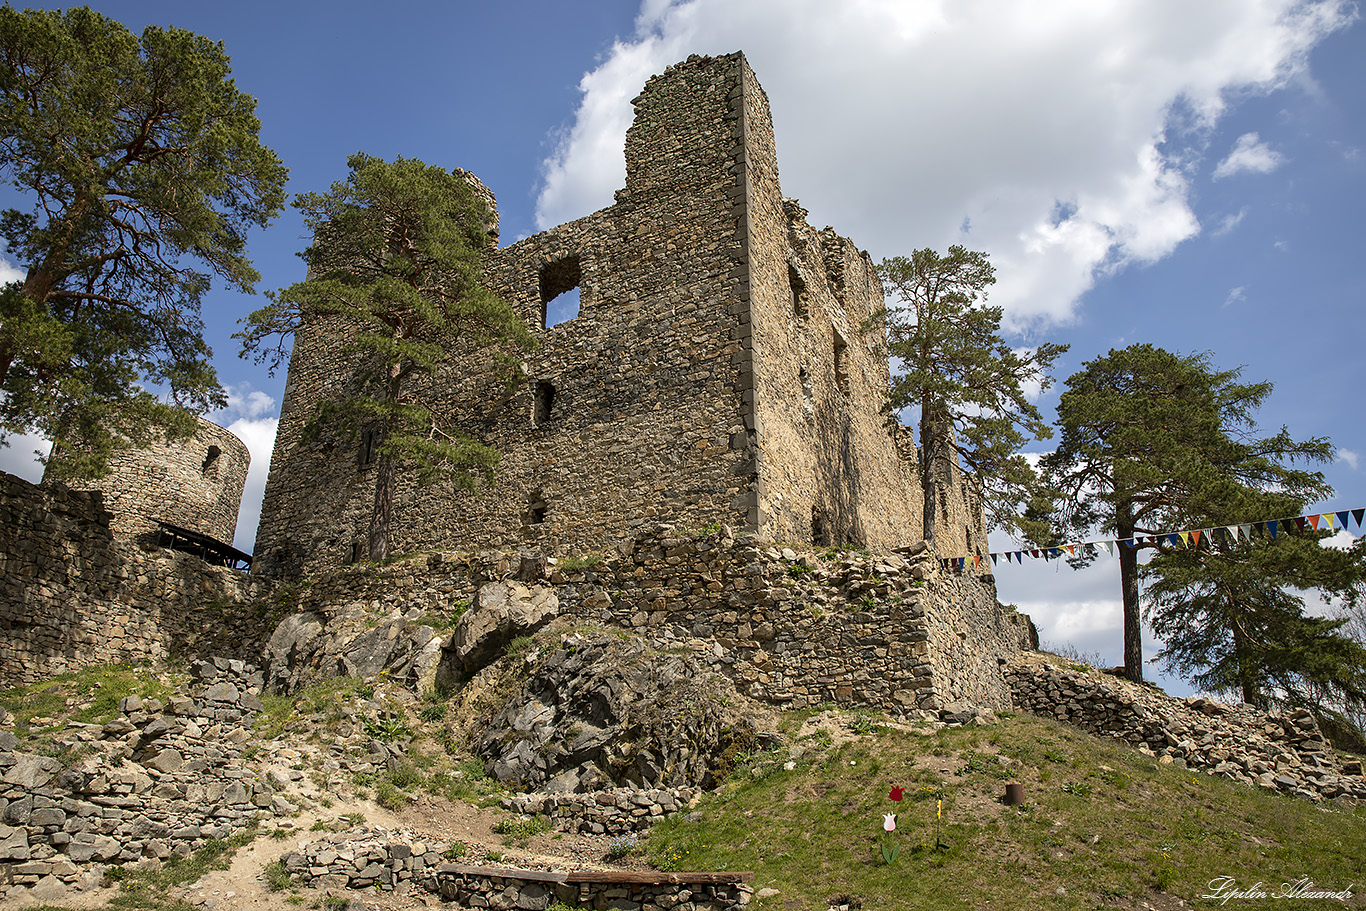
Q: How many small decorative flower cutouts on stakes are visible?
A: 3